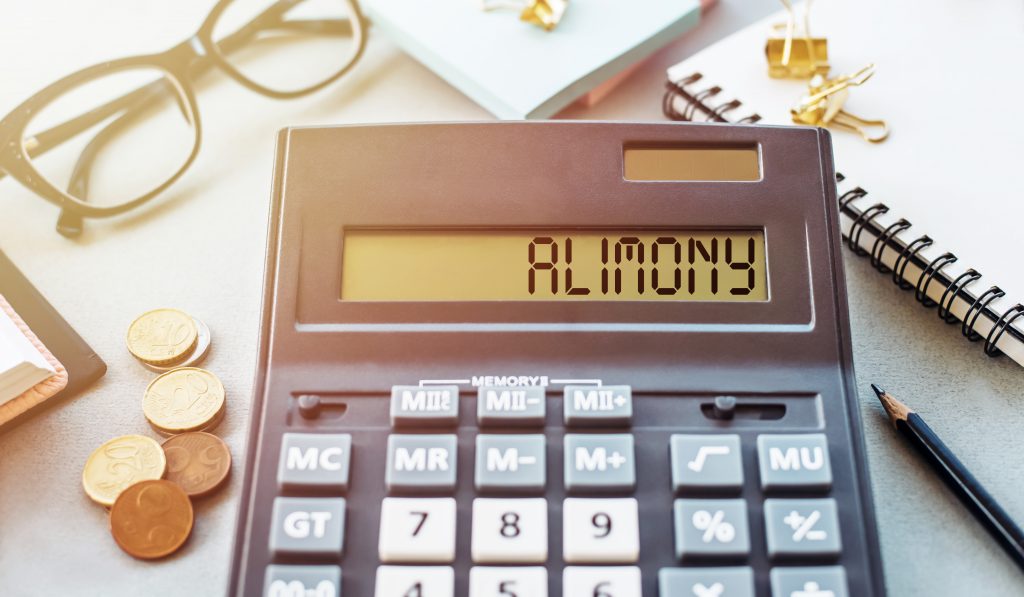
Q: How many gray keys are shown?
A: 15